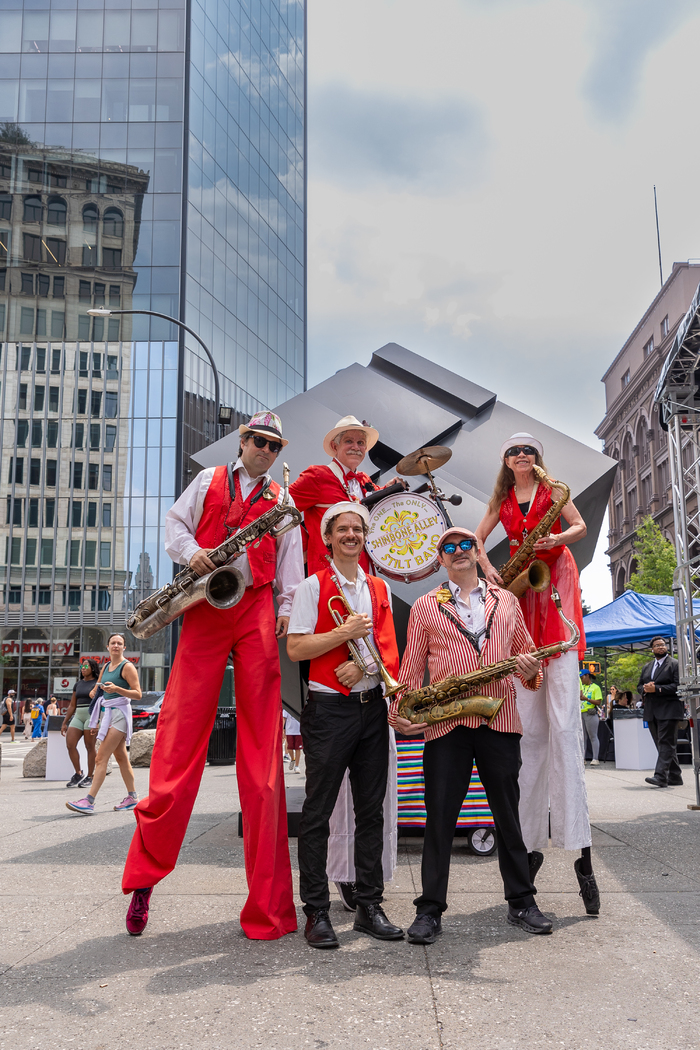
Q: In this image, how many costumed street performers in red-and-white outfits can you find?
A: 5